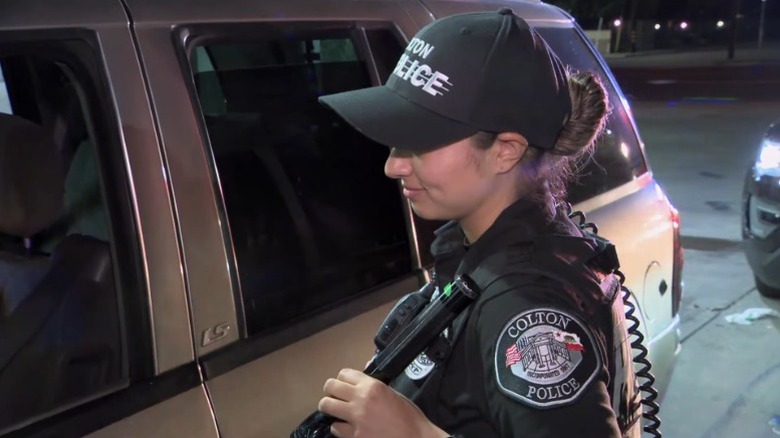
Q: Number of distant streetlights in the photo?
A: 4